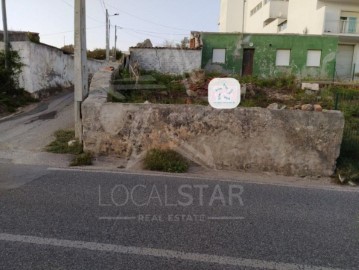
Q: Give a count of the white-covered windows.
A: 3